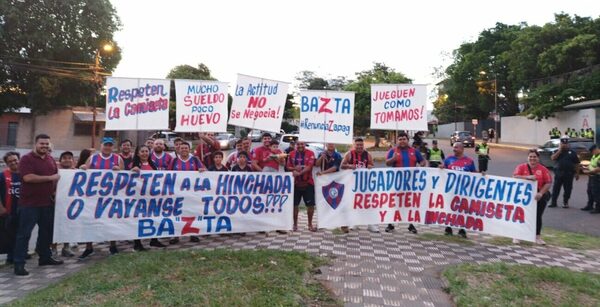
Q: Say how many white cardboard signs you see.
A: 5